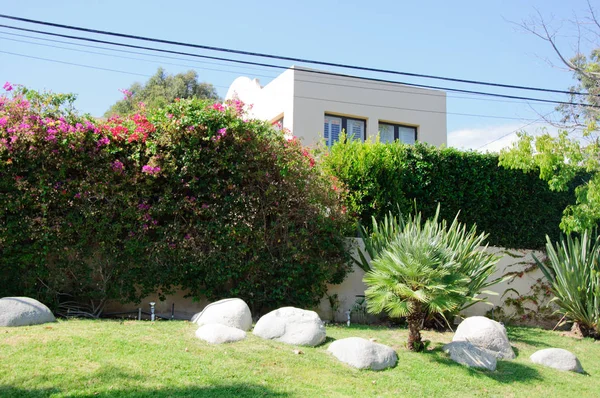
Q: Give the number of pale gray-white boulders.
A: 8